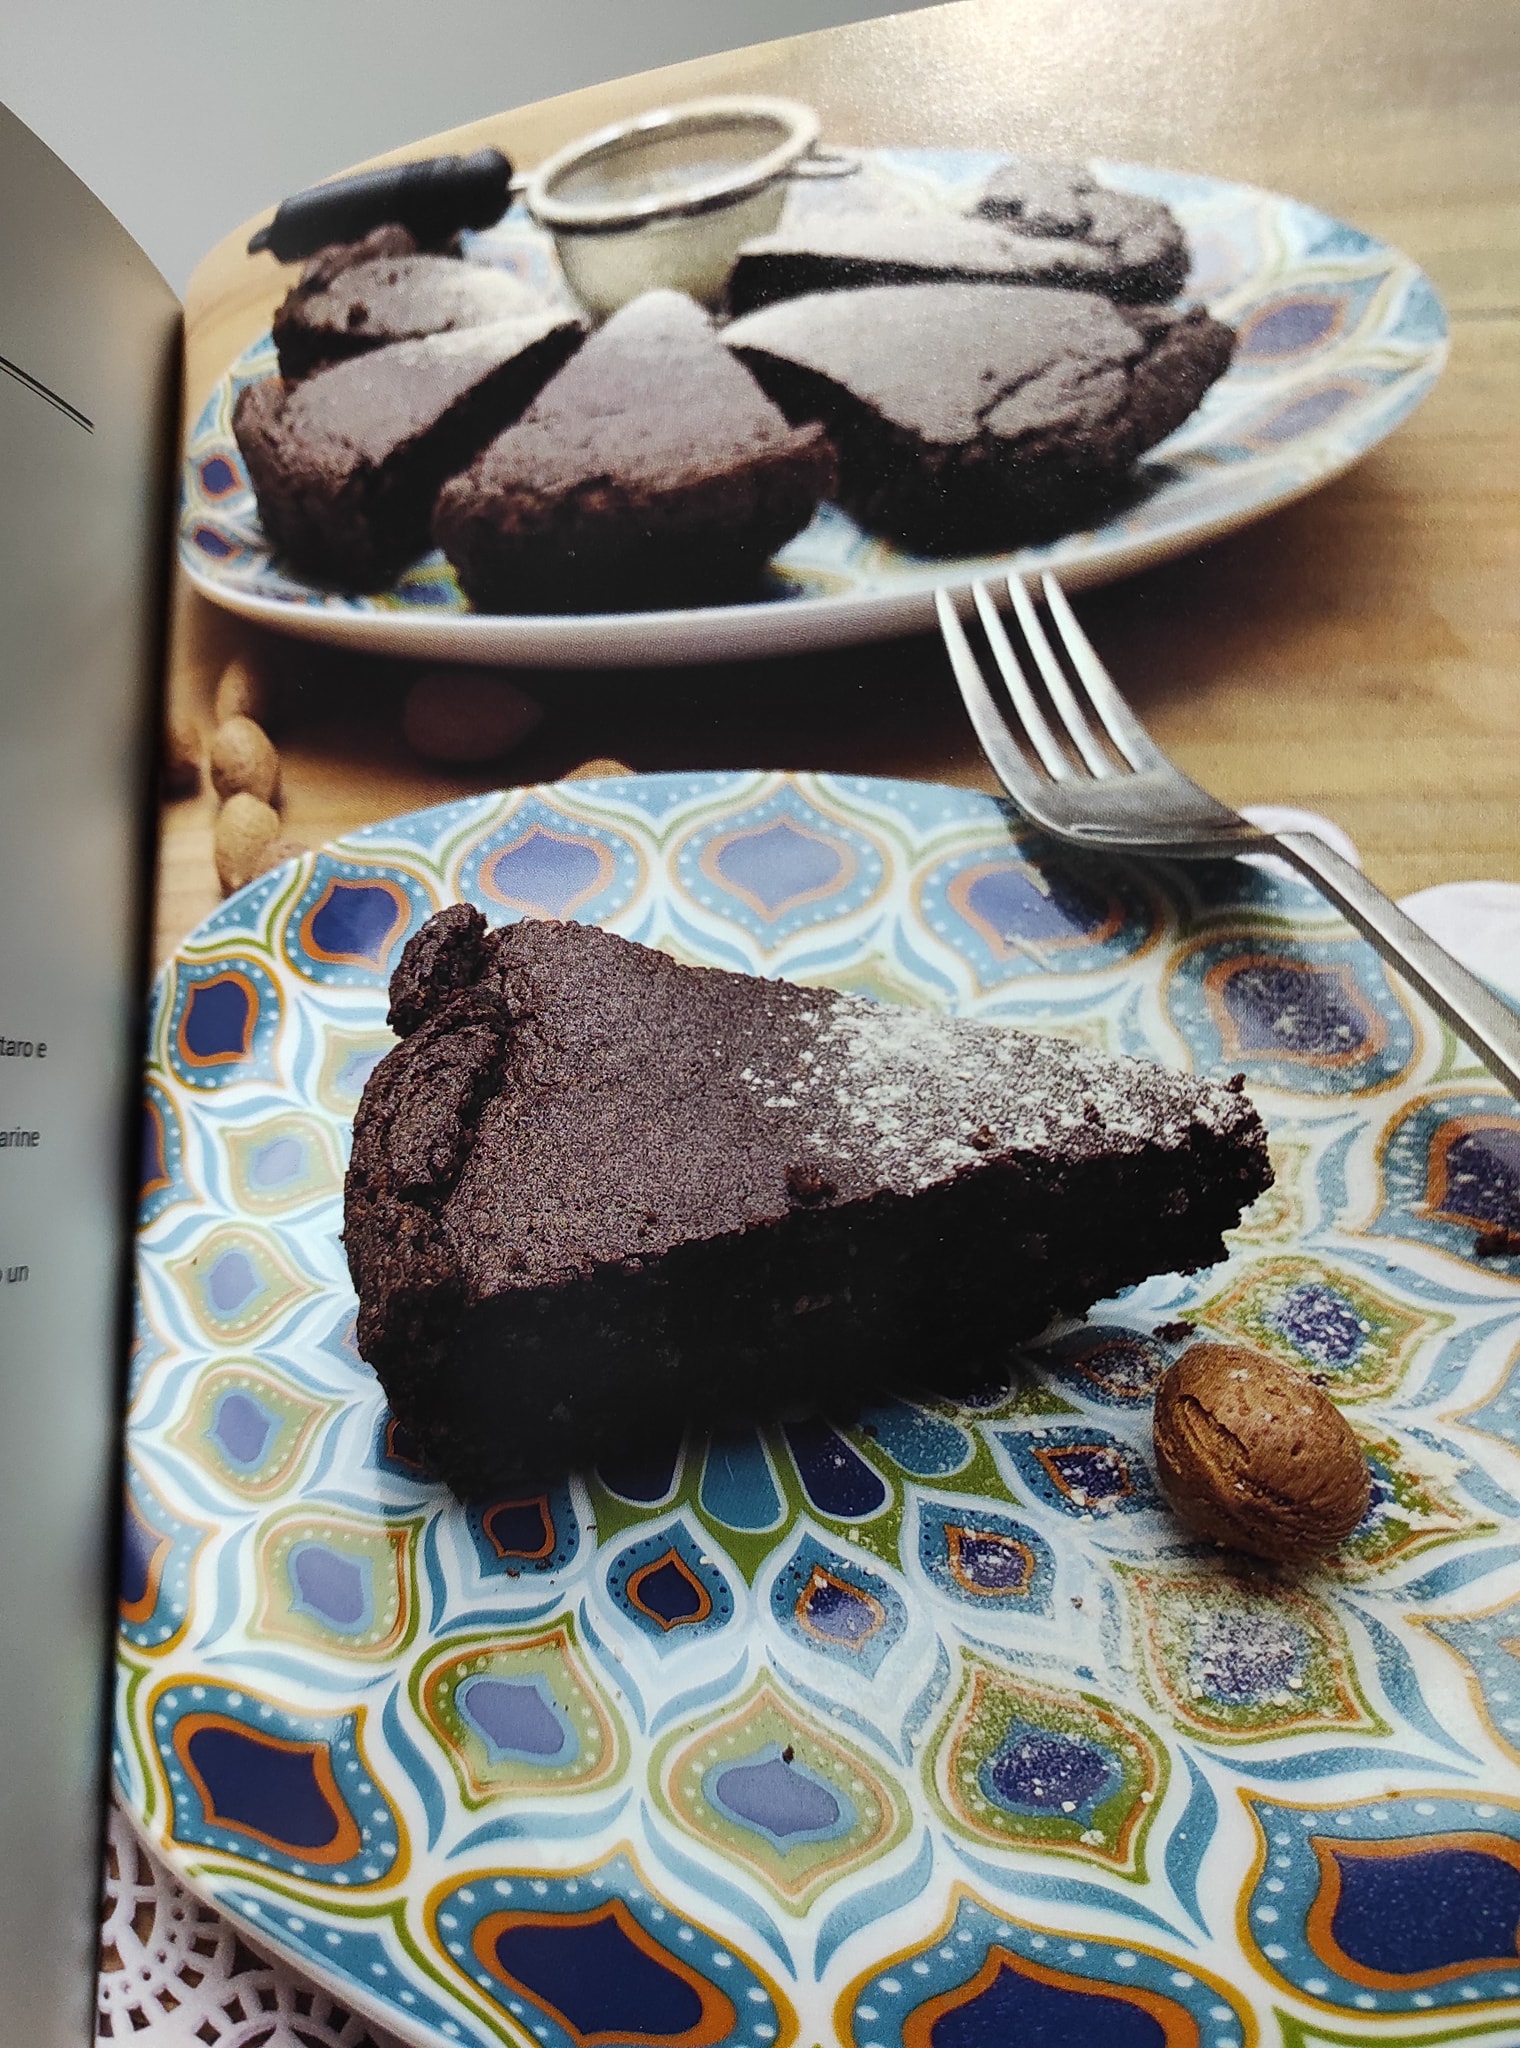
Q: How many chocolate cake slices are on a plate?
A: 6